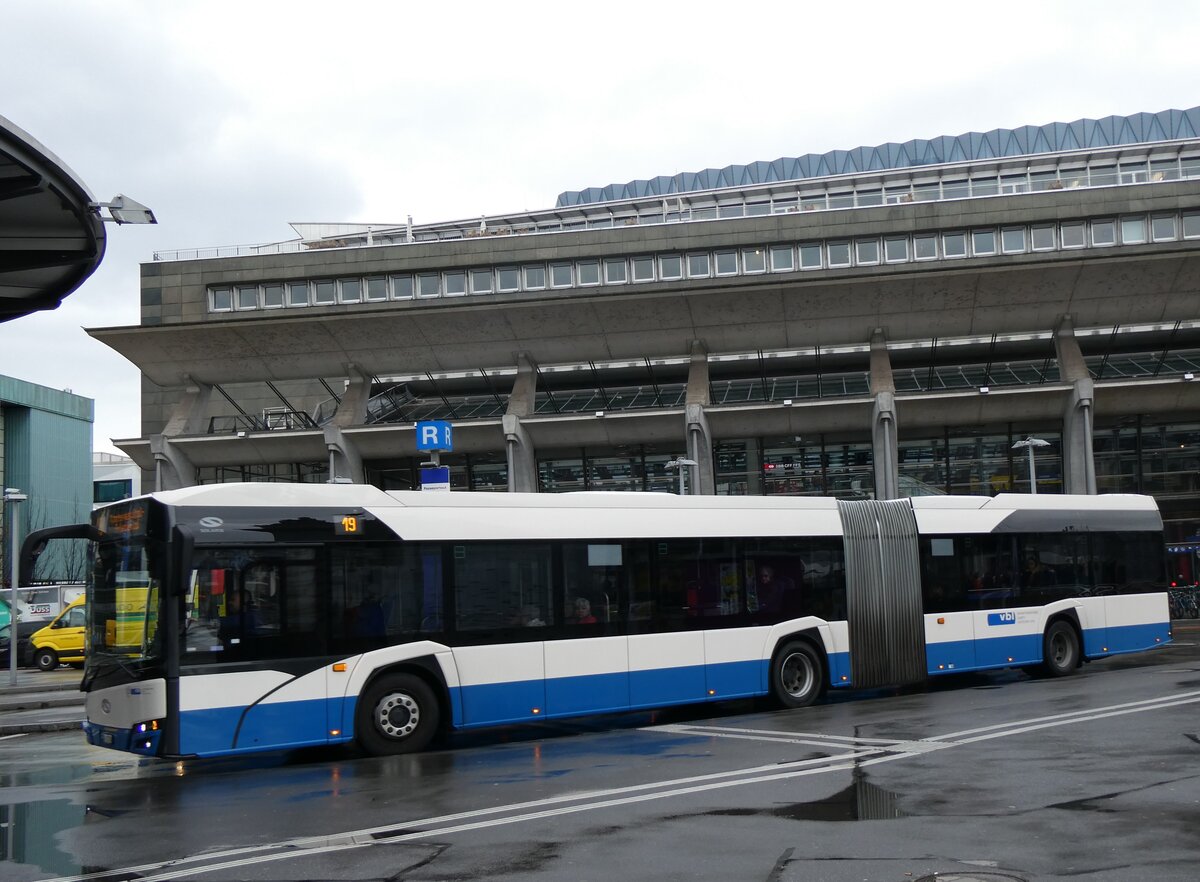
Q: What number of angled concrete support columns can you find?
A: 6